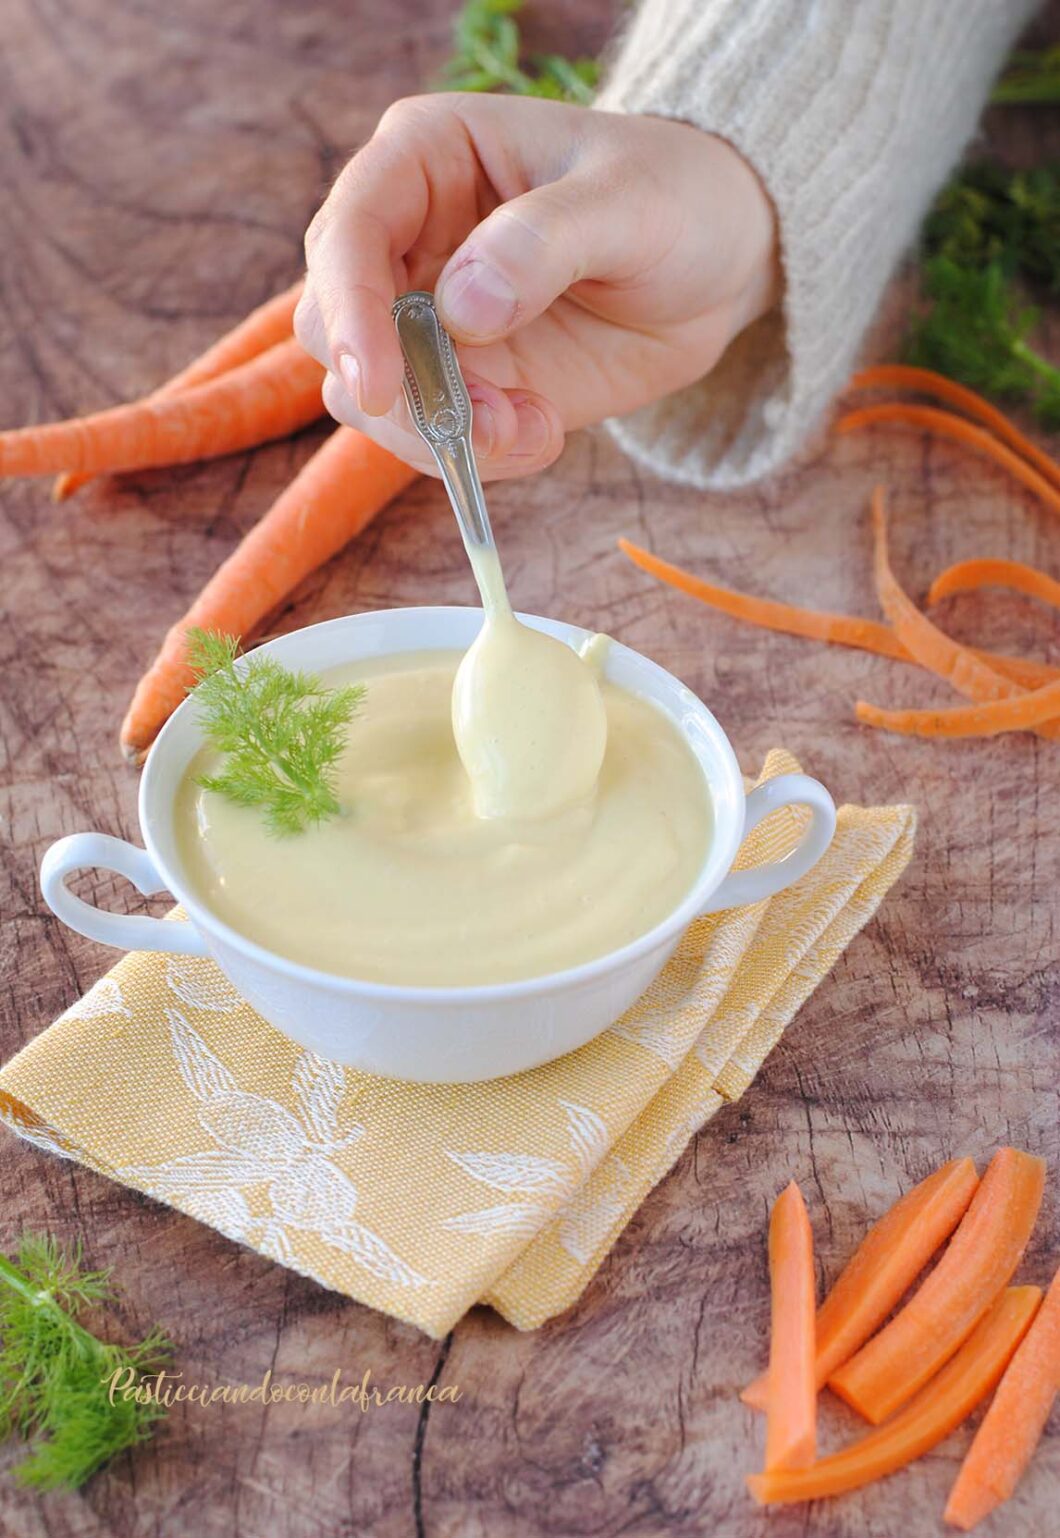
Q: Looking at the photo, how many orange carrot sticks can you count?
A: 5